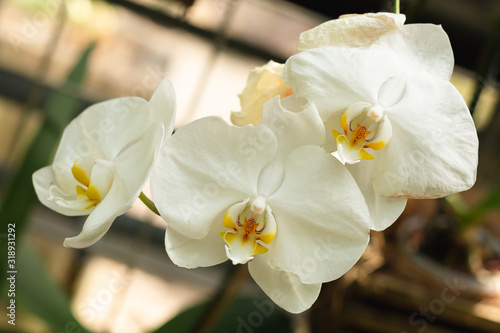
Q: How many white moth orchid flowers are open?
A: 3